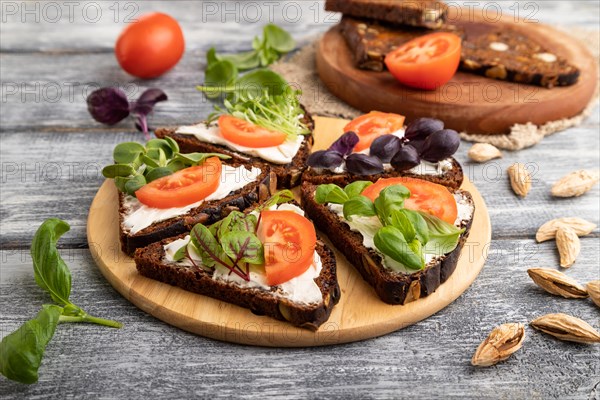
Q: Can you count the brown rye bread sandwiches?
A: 5